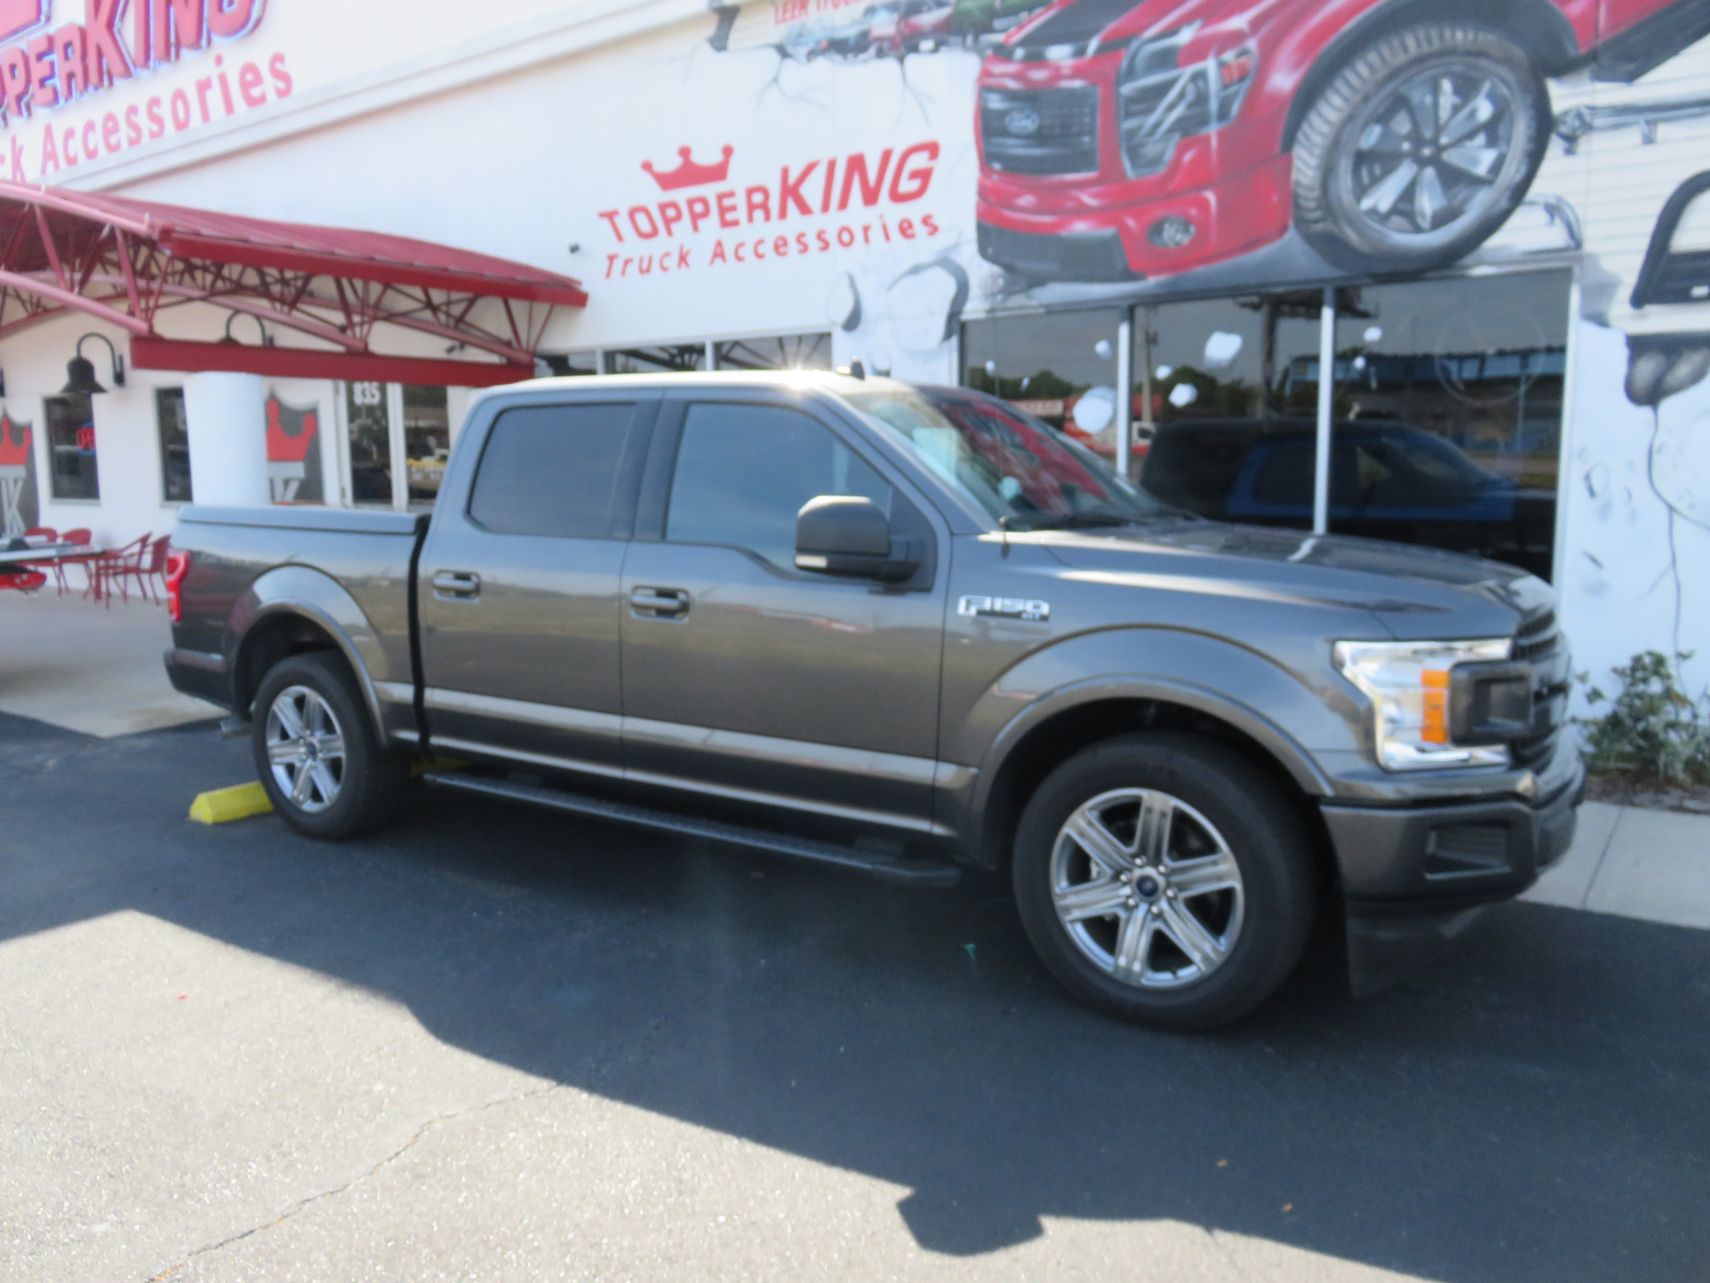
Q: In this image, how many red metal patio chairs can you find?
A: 4